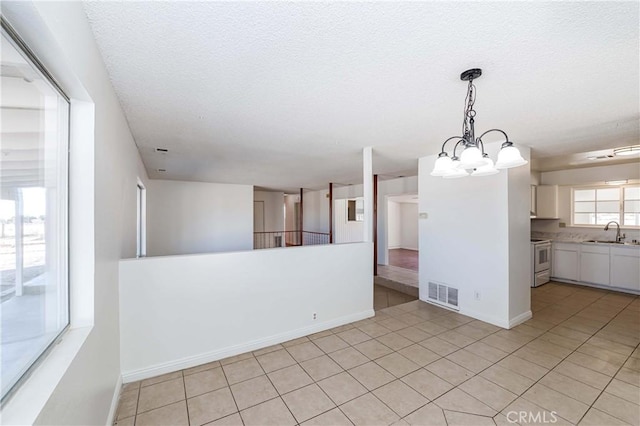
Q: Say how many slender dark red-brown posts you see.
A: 3